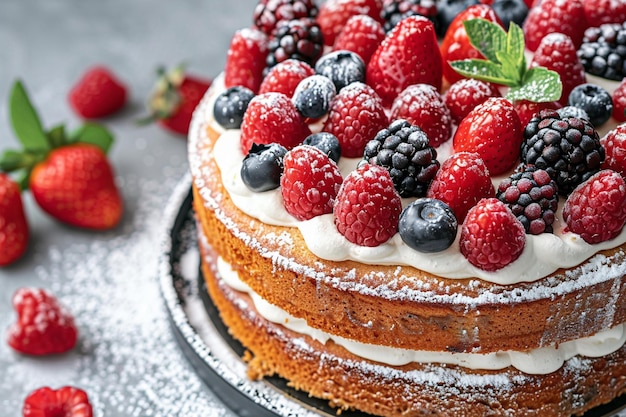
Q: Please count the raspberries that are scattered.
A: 3